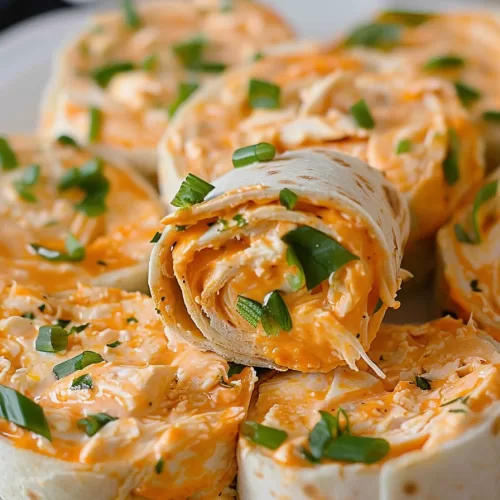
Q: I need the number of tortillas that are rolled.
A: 8